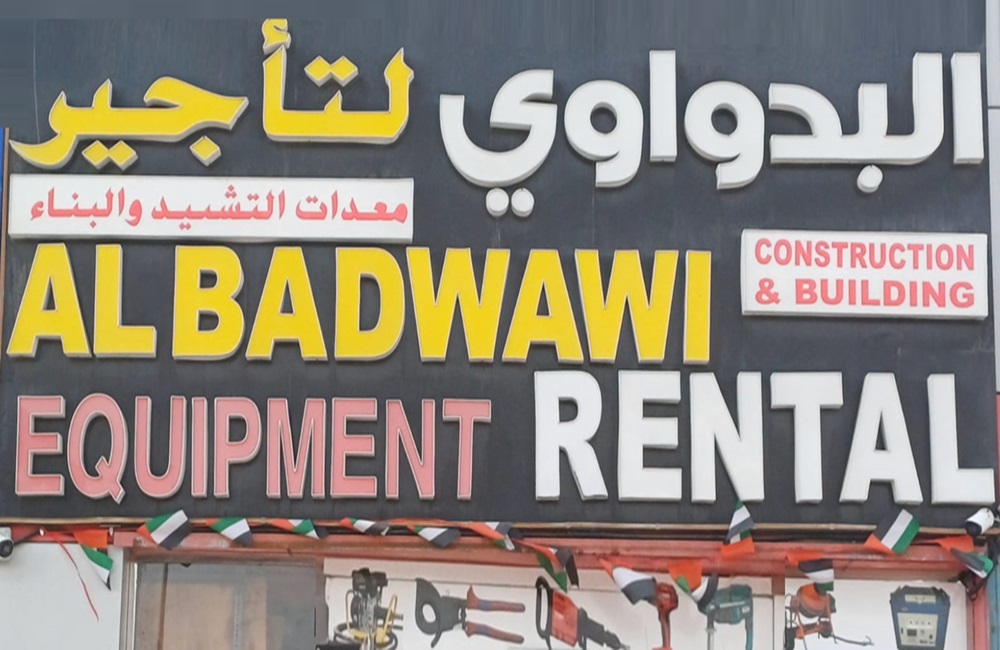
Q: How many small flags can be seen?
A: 14